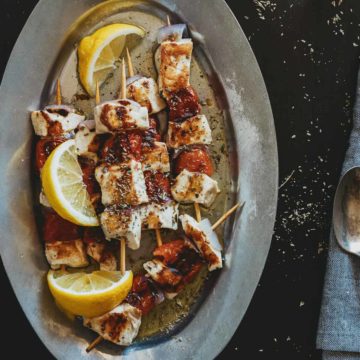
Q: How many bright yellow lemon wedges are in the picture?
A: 3